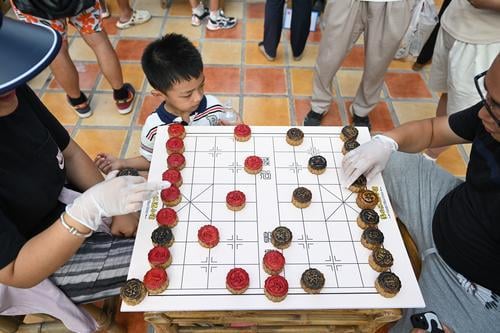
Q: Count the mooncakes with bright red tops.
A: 15